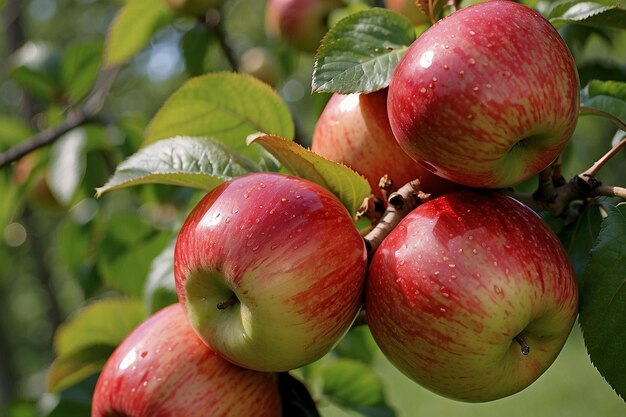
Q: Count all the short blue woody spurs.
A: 0